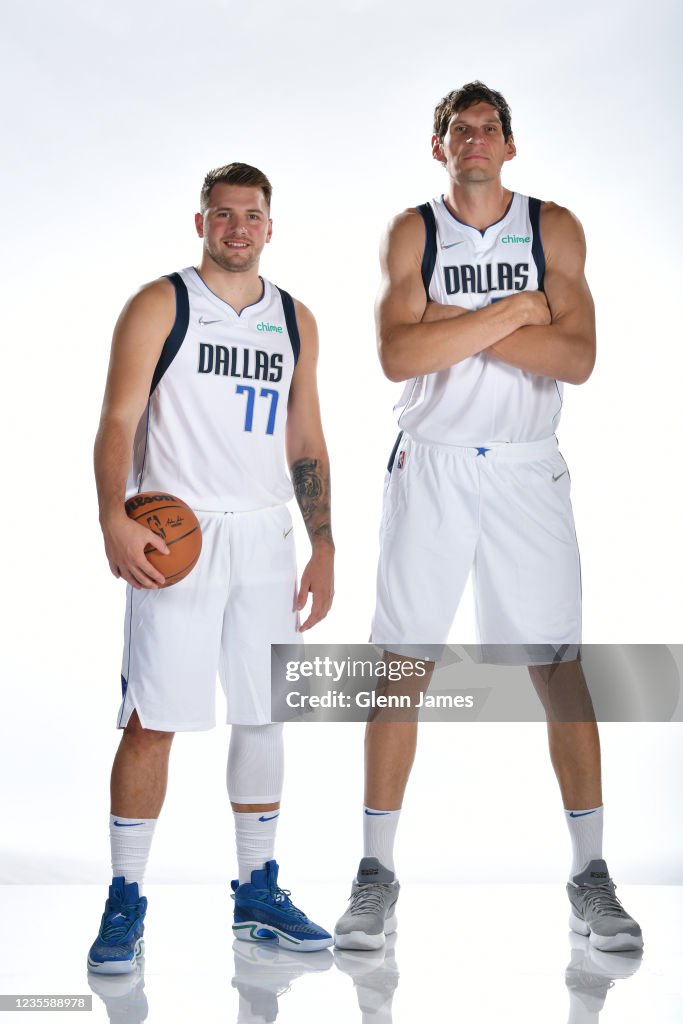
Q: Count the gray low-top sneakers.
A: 2